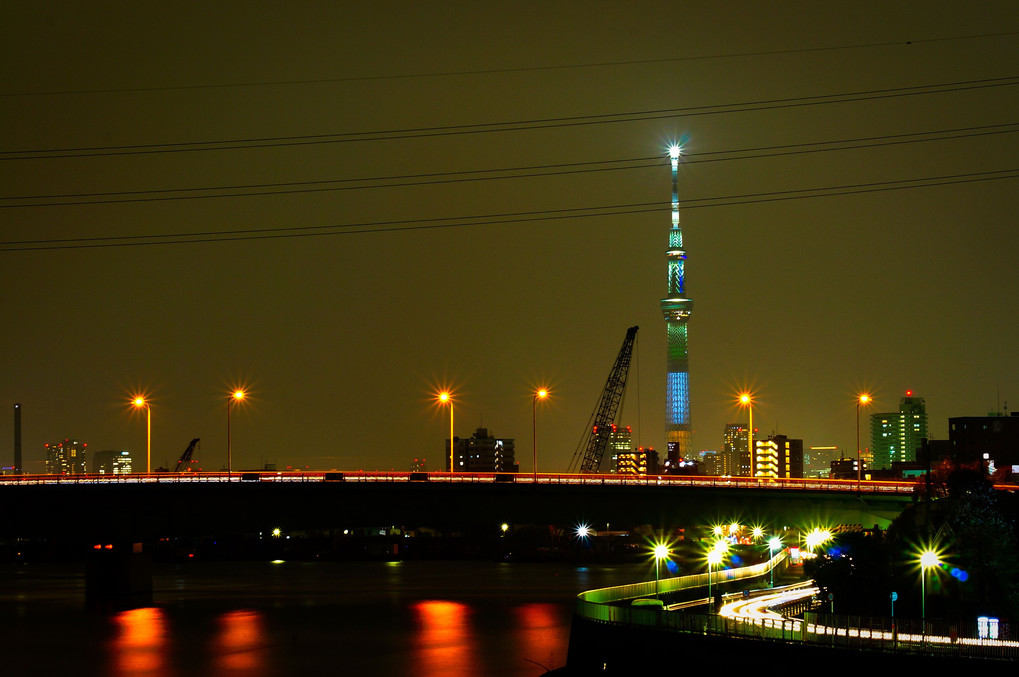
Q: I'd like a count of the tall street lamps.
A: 6